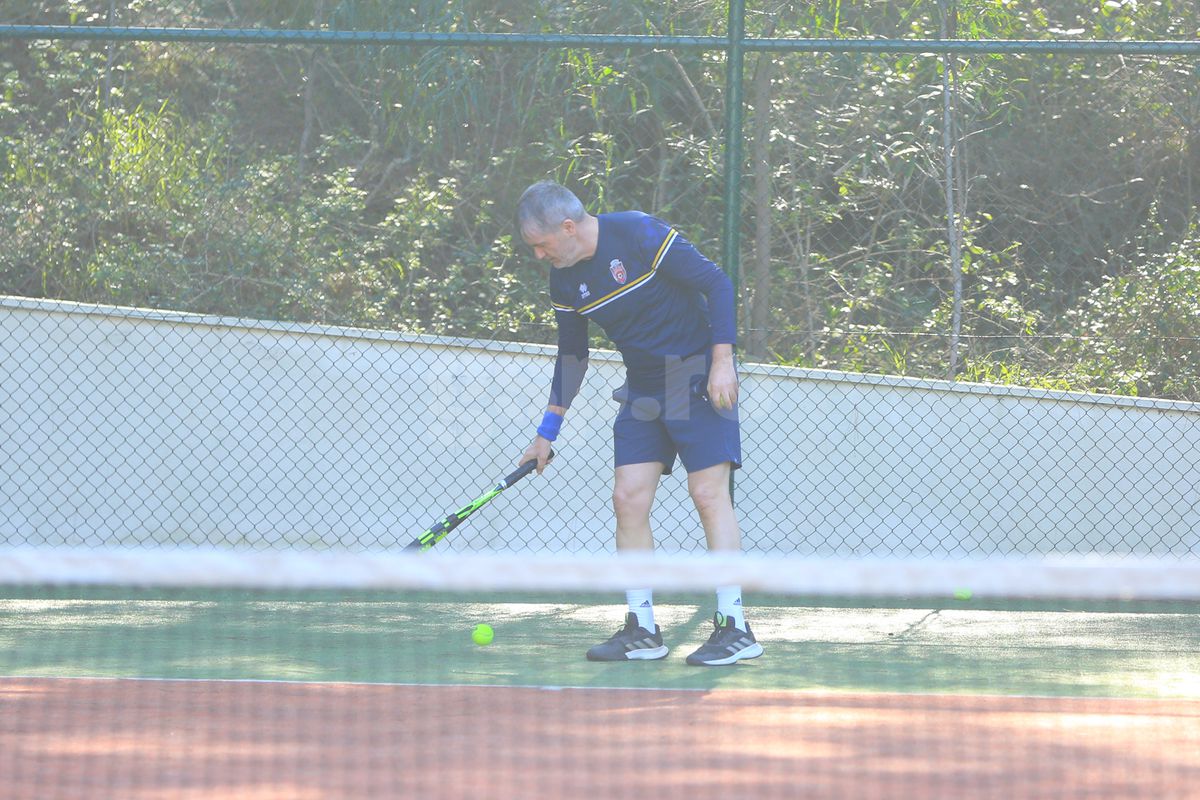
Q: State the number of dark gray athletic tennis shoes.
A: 2